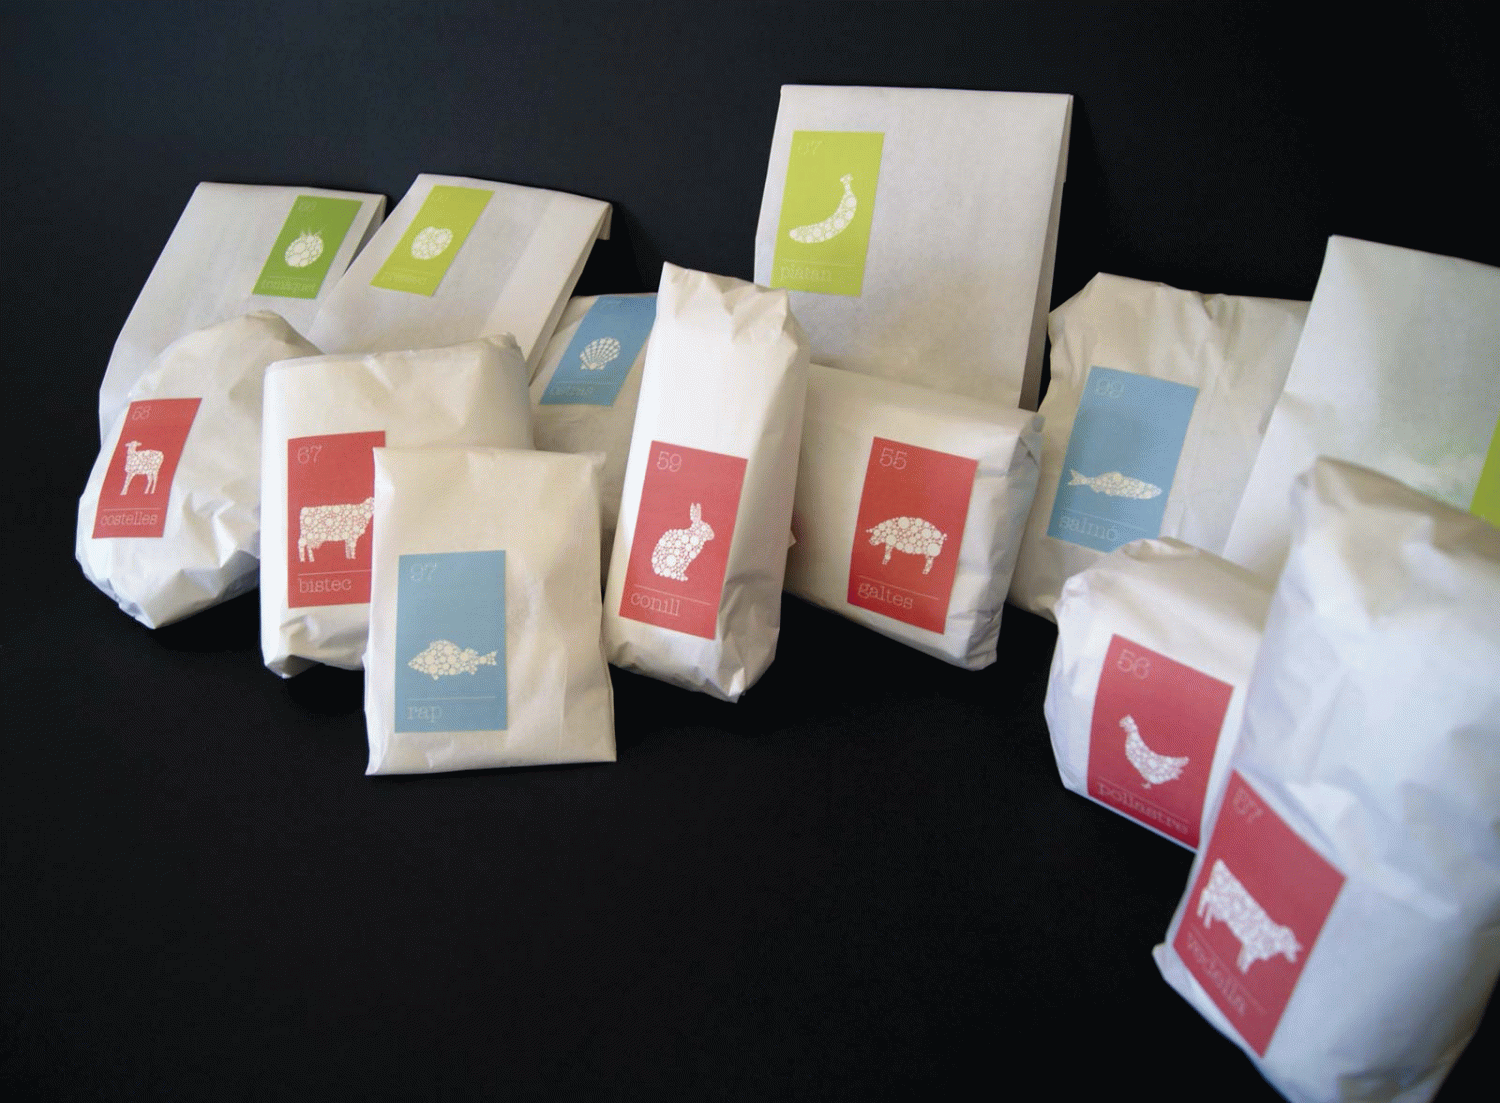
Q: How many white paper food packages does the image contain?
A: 13